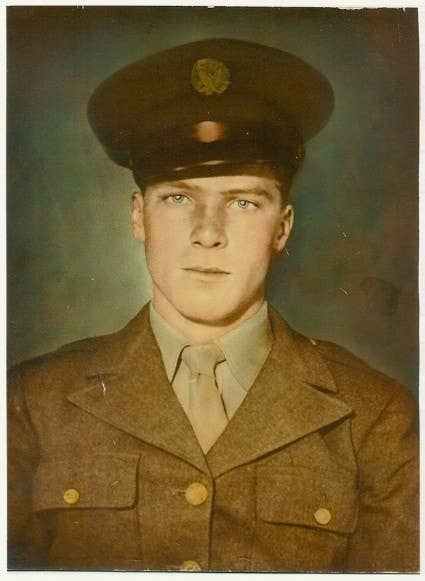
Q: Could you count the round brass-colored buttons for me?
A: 4